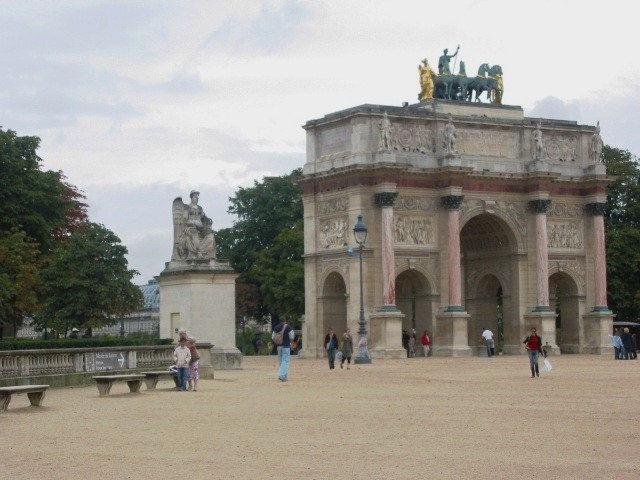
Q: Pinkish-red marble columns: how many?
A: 4